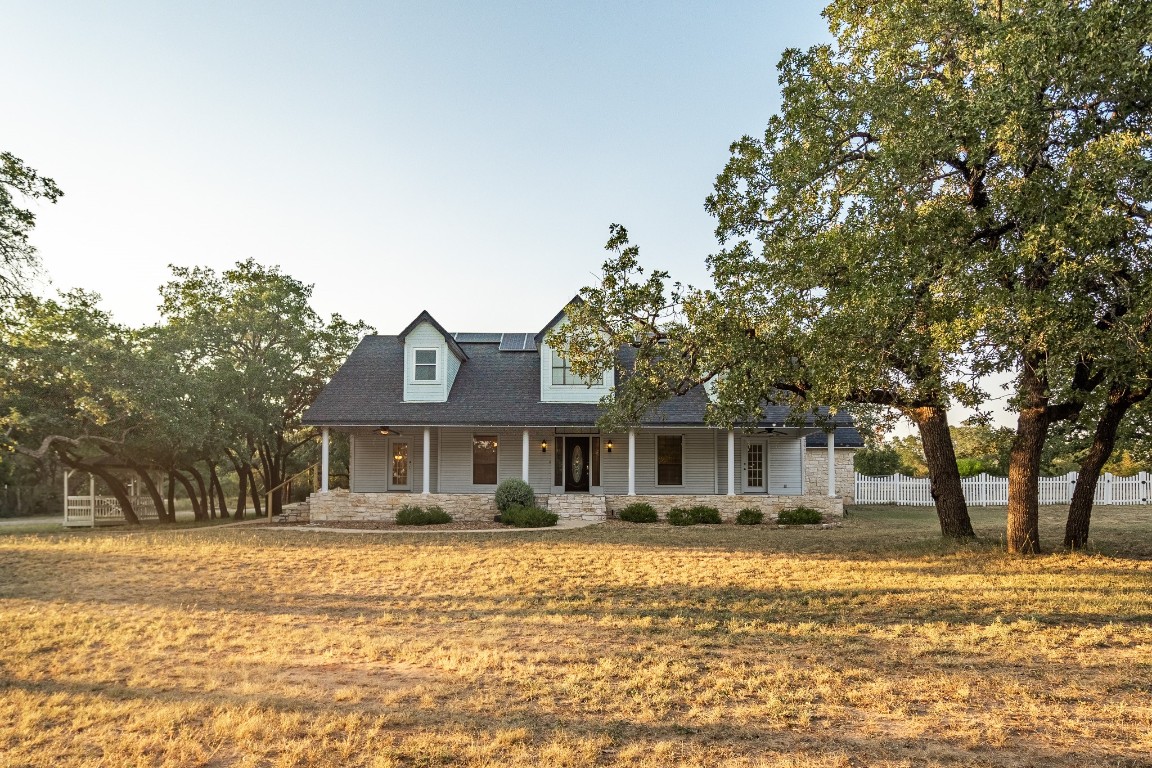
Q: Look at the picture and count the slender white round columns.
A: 6